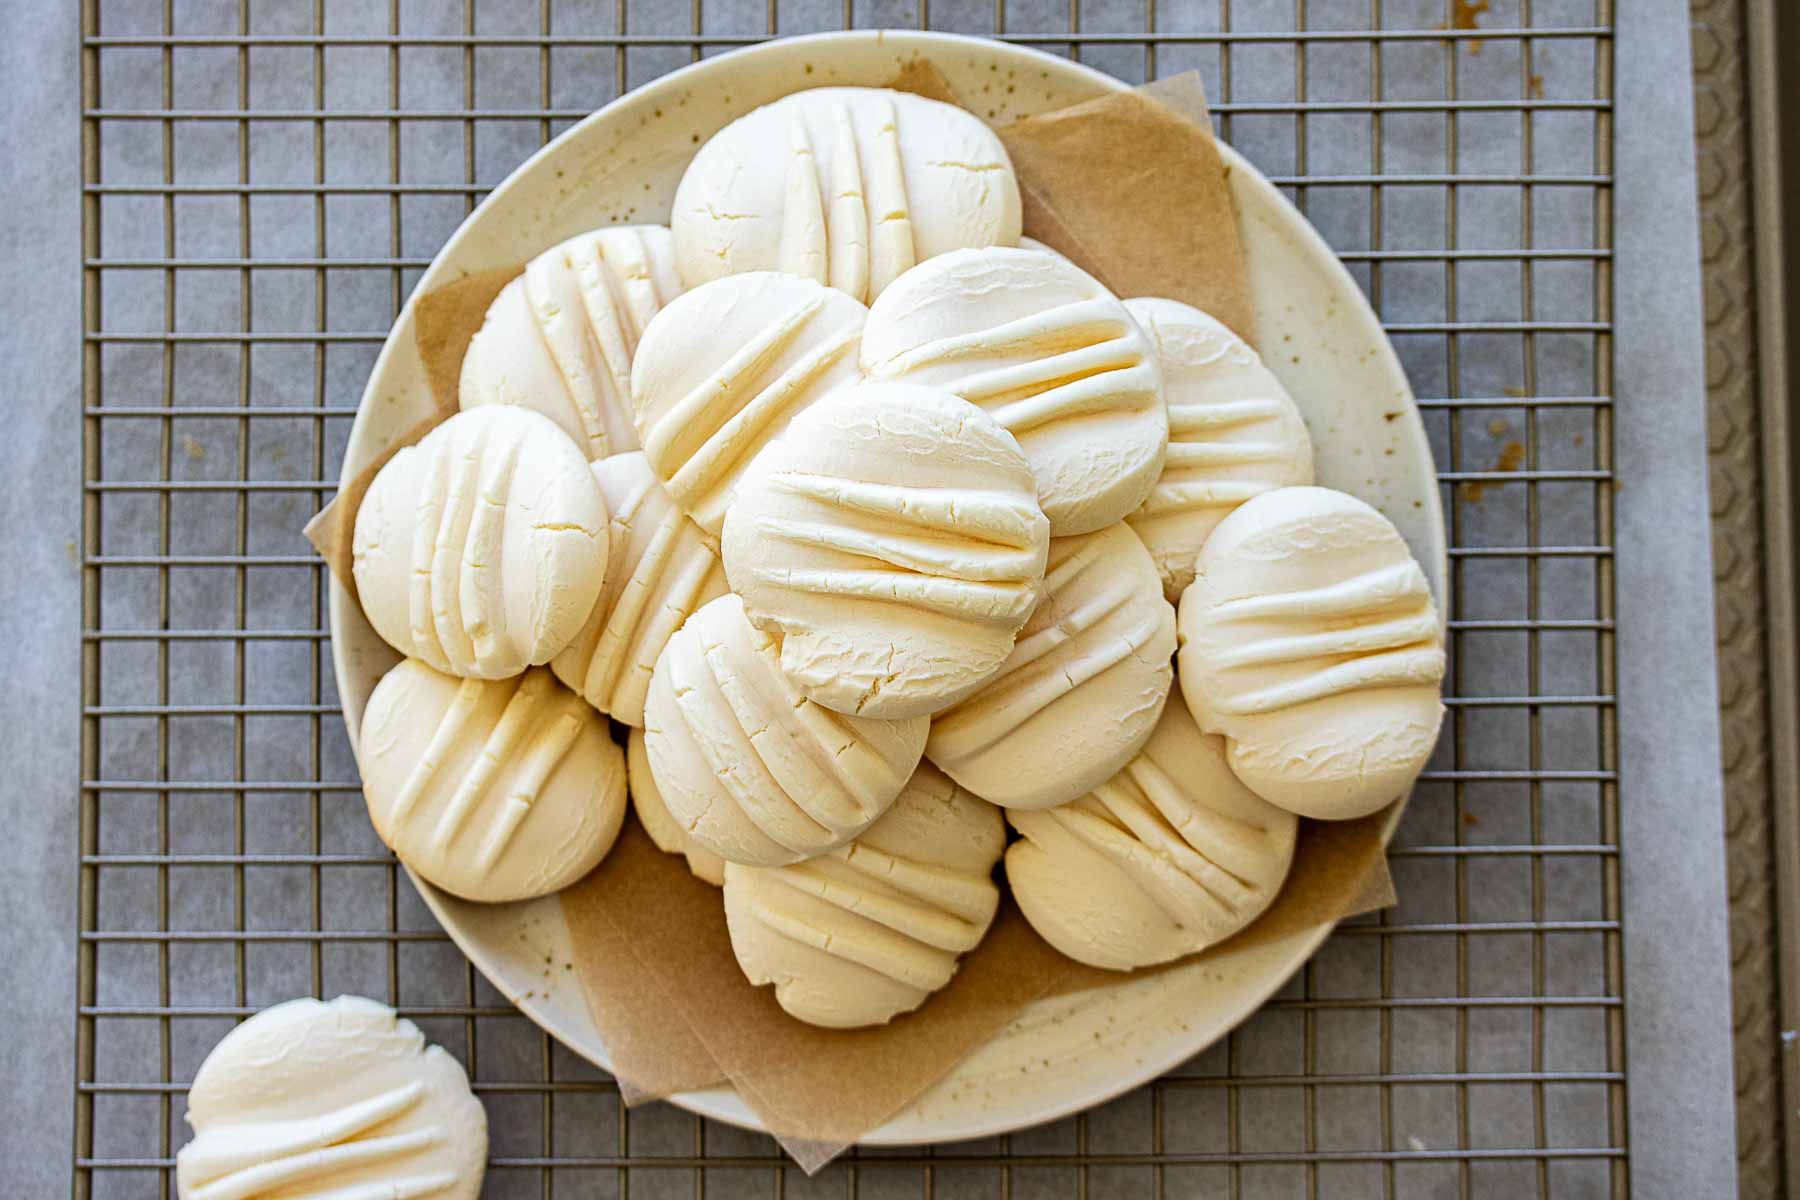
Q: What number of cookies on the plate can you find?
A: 15